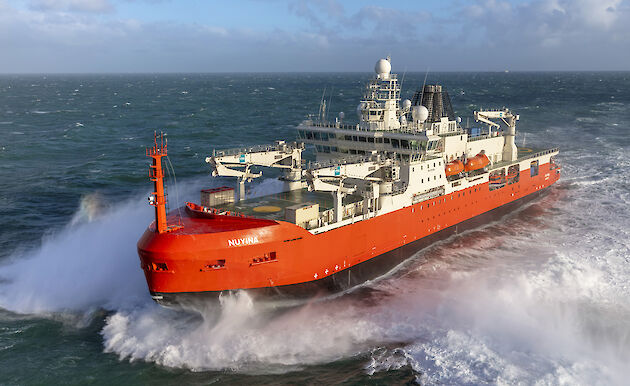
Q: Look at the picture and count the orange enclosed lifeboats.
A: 2